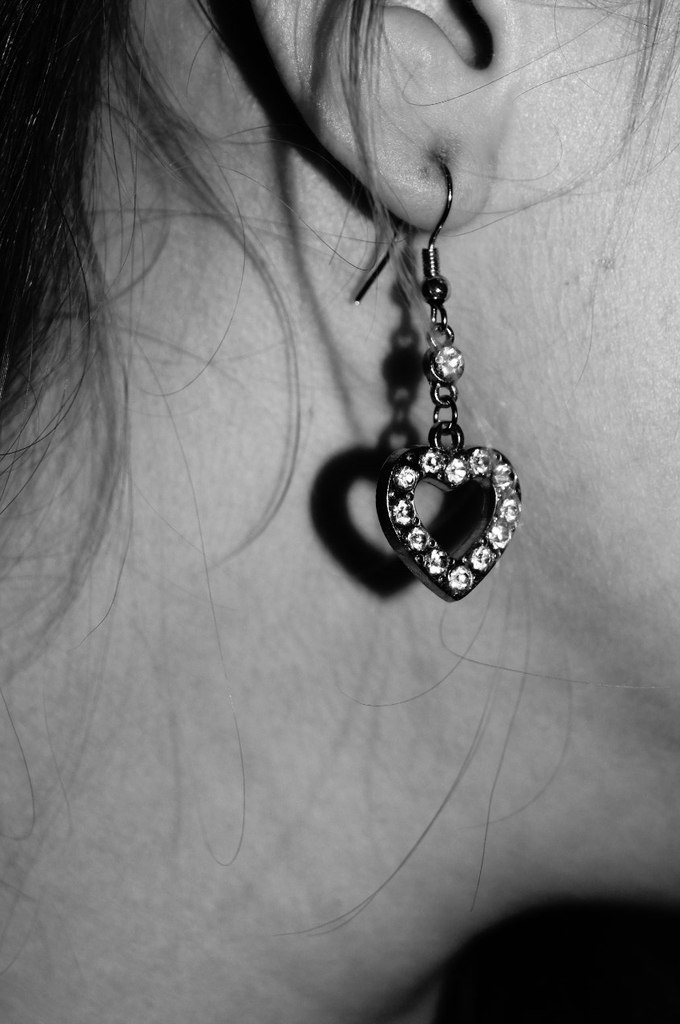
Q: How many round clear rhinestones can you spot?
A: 13